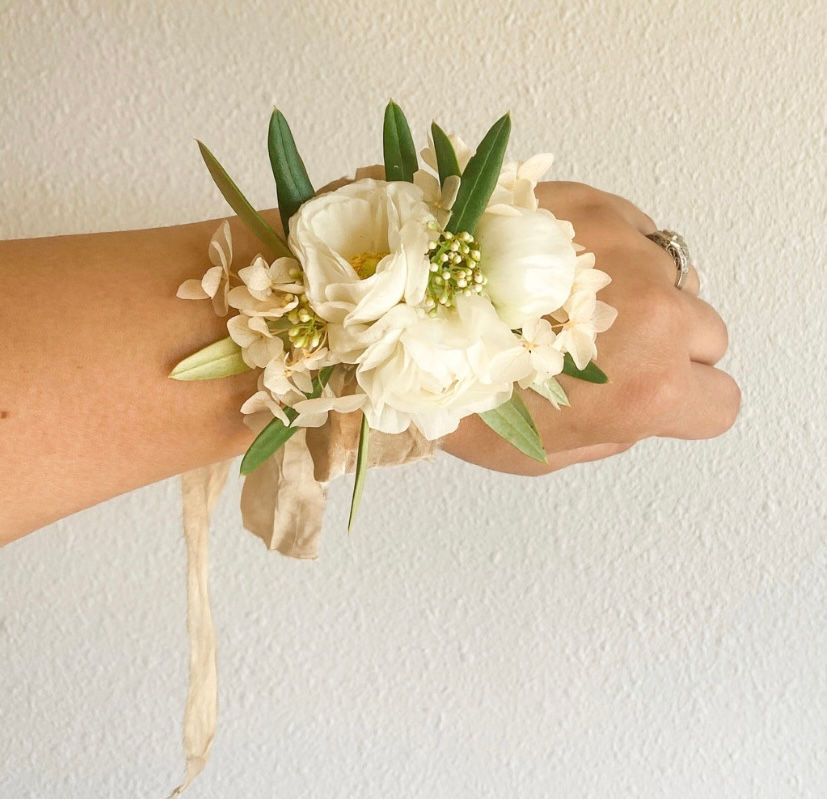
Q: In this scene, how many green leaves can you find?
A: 11